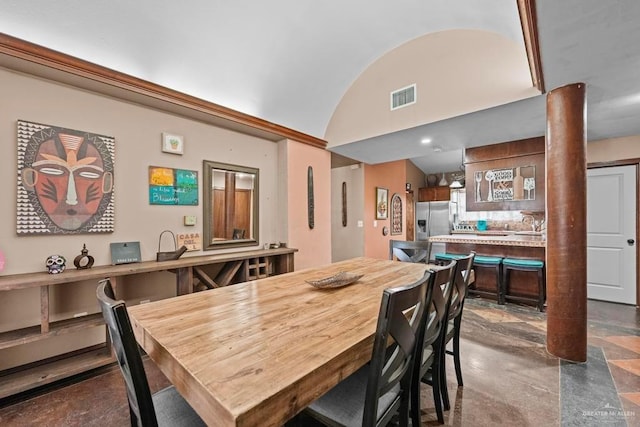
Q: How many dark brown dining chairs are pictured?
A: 5